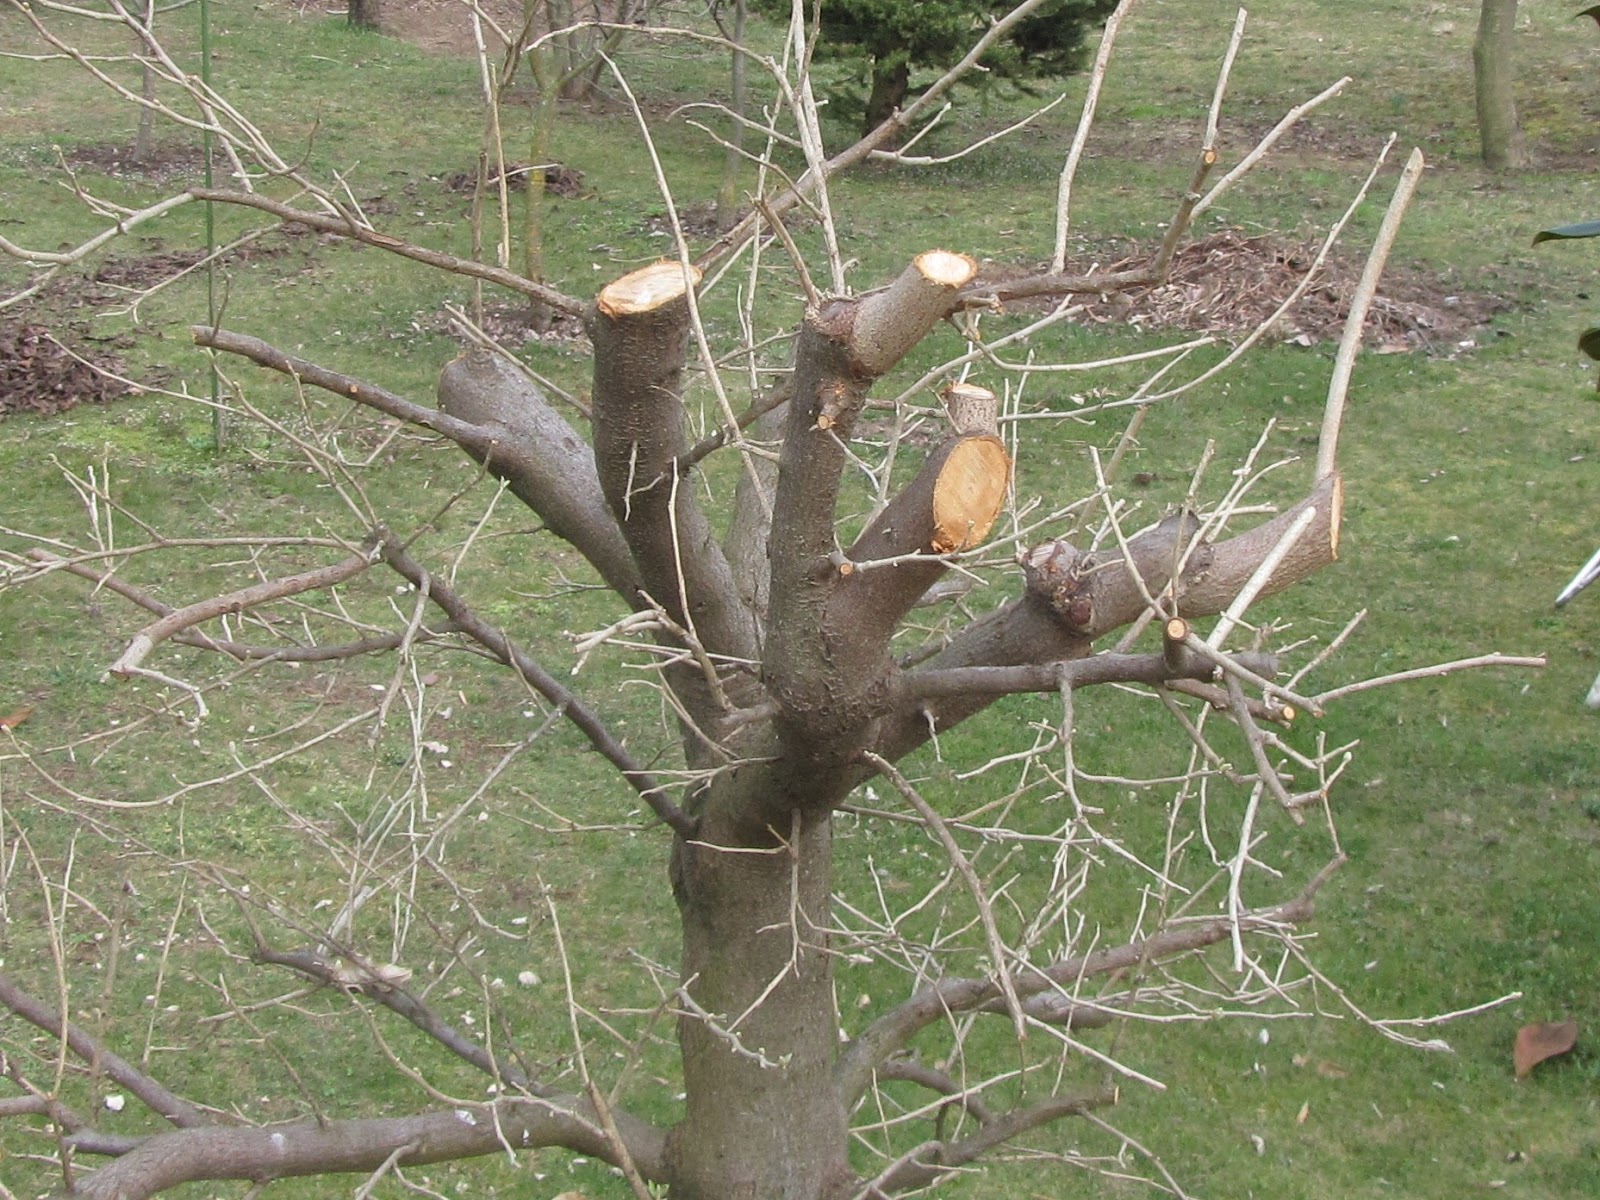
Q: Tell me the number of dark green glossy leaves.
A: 3